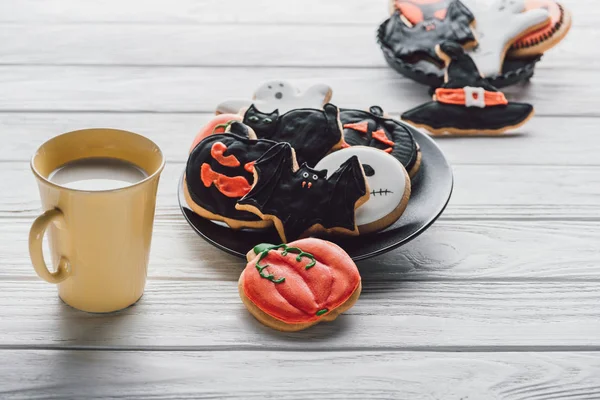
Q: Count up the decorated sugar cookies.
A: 13